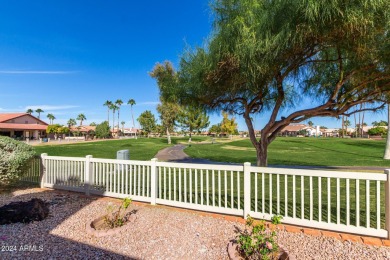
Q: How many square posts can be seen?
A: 5